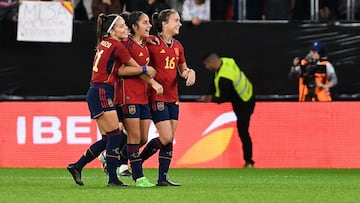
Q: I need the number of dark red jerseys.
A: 3